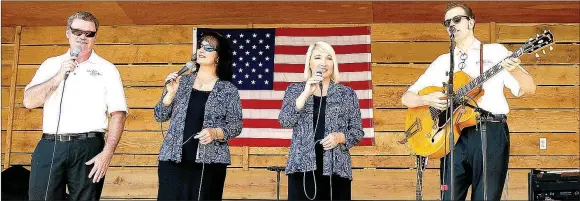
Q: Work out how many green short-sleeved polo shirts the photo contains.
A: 0